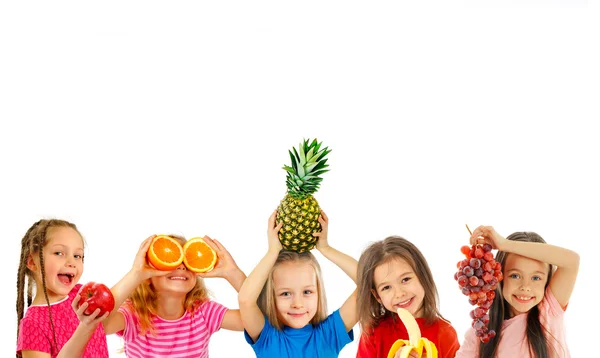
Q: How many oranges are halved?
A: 2